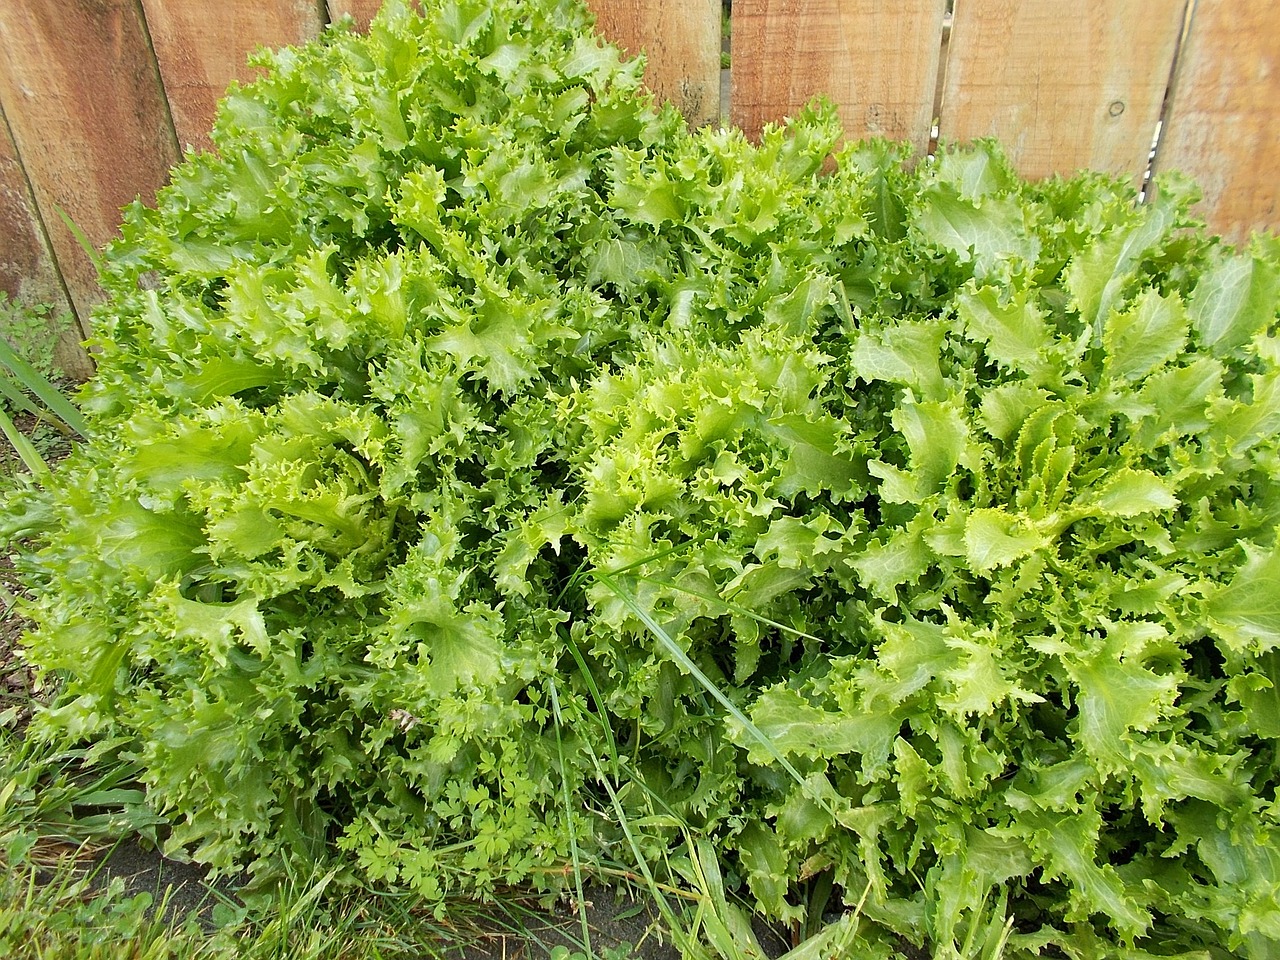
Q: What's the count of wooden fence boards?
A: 8